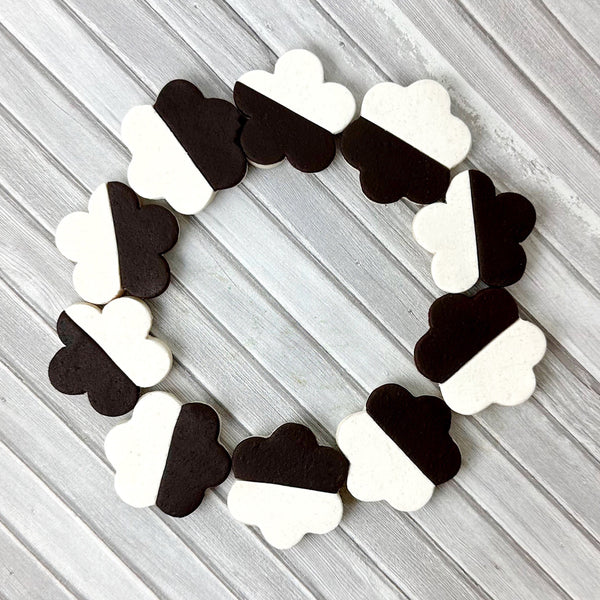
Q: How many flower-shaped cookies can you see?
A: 10